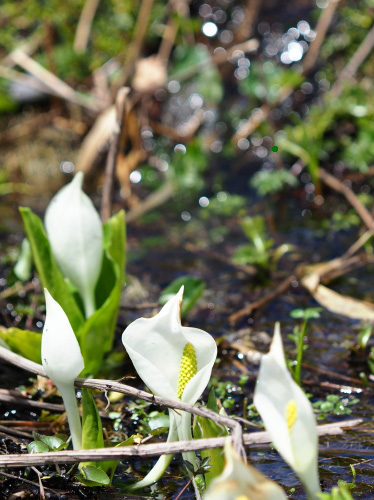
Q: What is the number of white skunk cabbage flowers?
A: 5